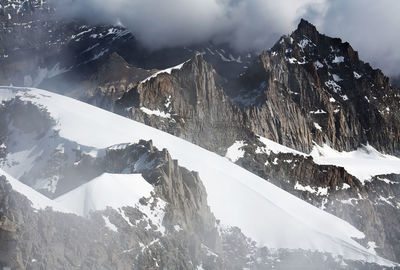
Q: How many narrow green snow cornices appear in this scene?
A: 0